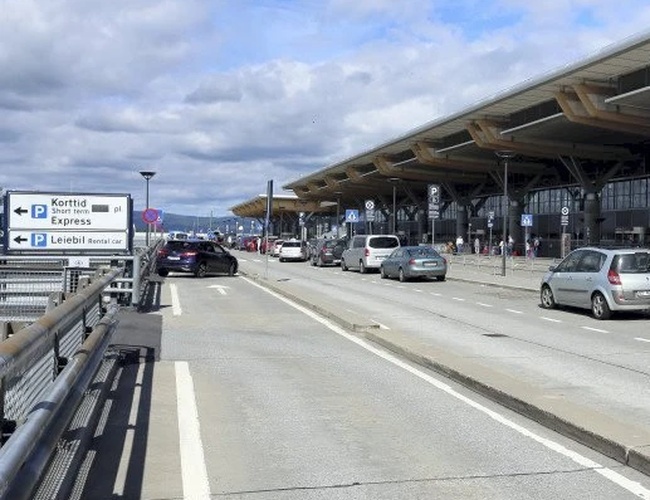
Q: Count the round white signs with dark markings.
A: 2